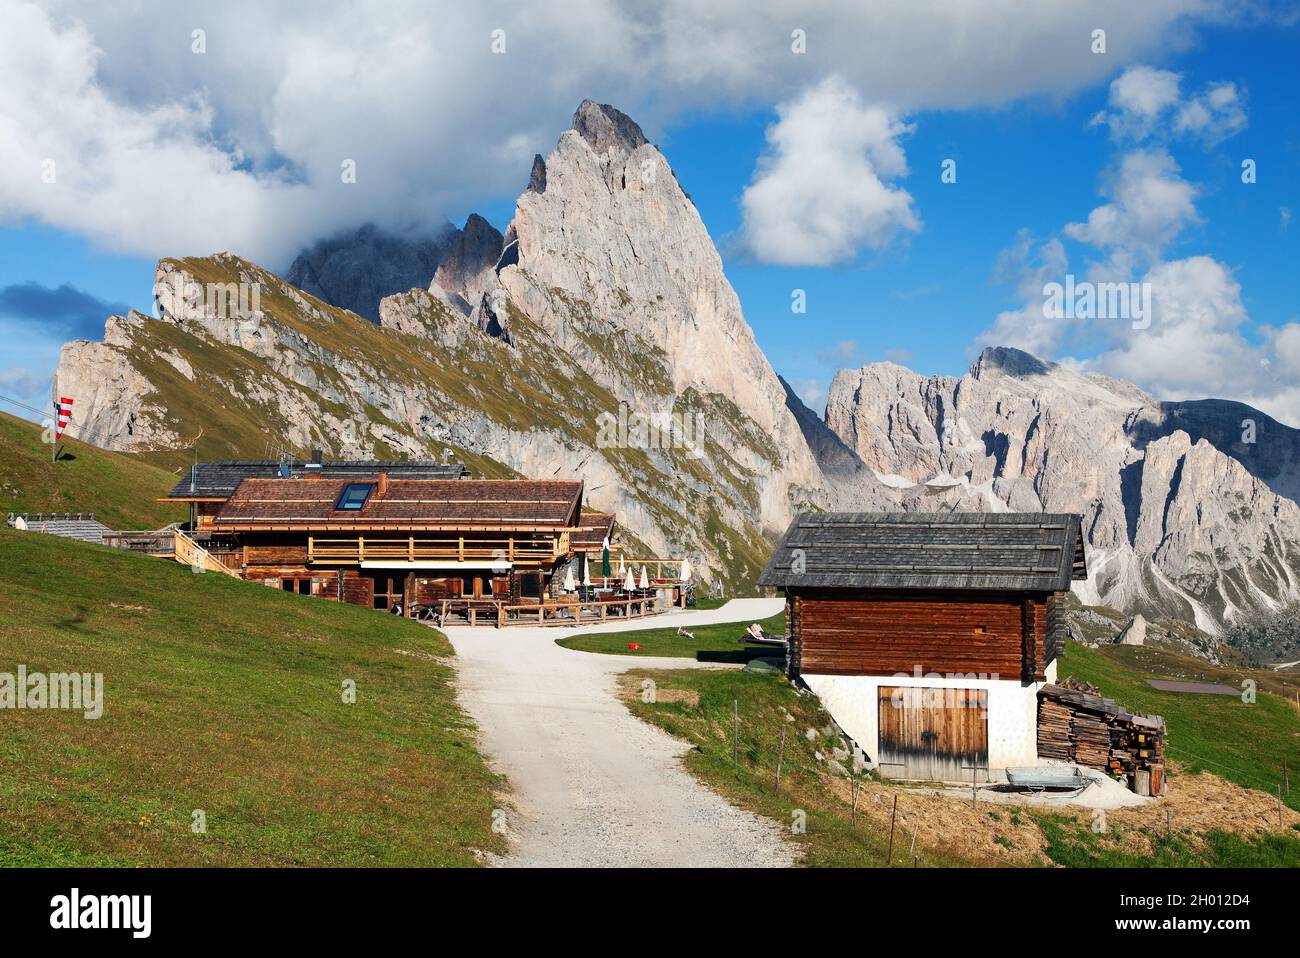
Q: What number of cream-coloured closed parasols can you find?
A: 6